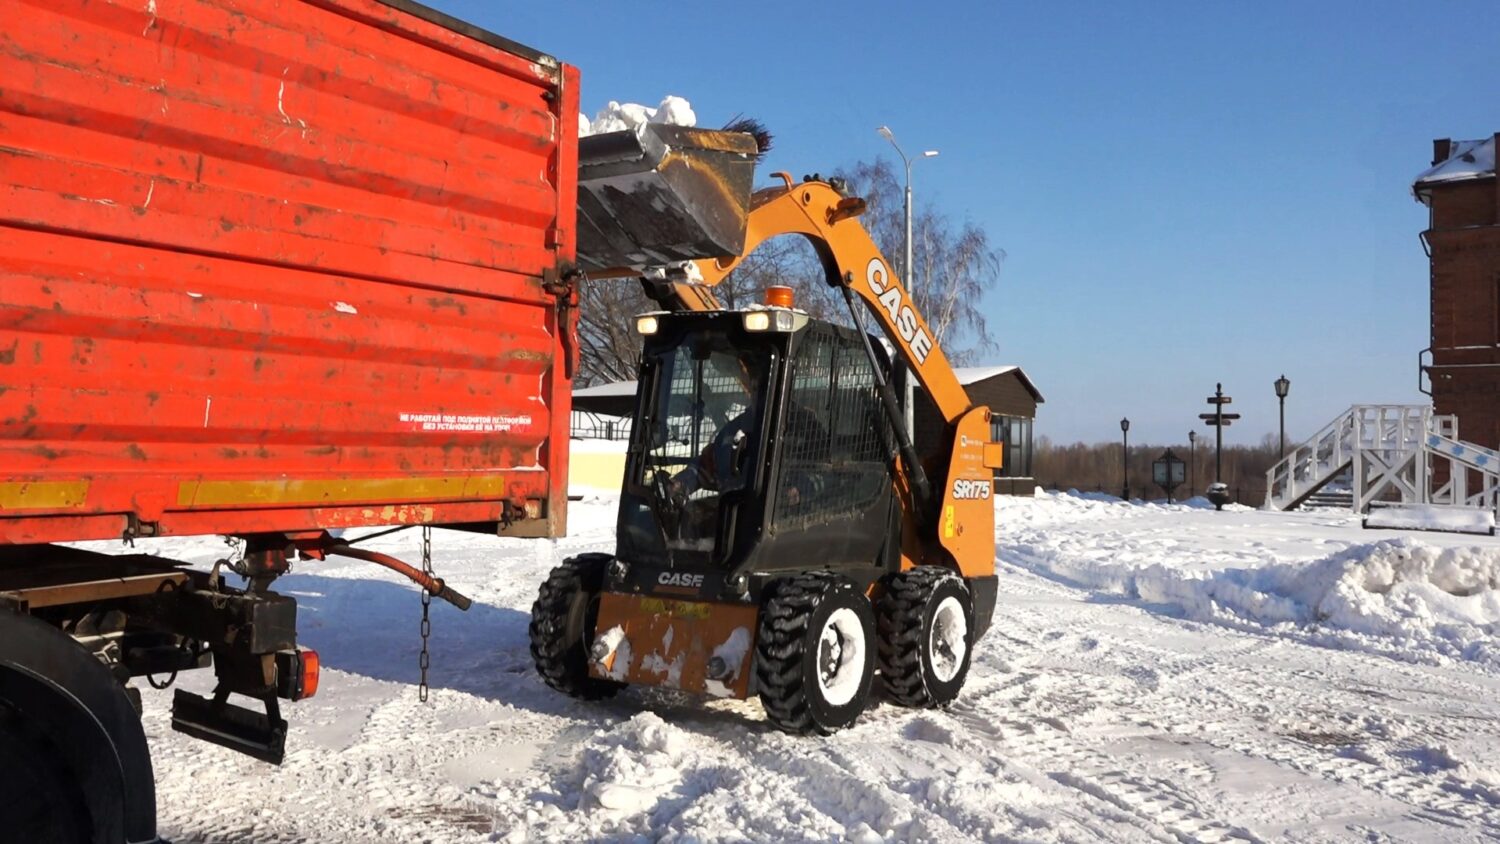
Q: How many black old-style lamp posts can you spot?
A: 3